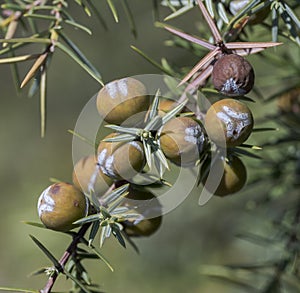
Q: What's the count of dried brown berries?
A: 1